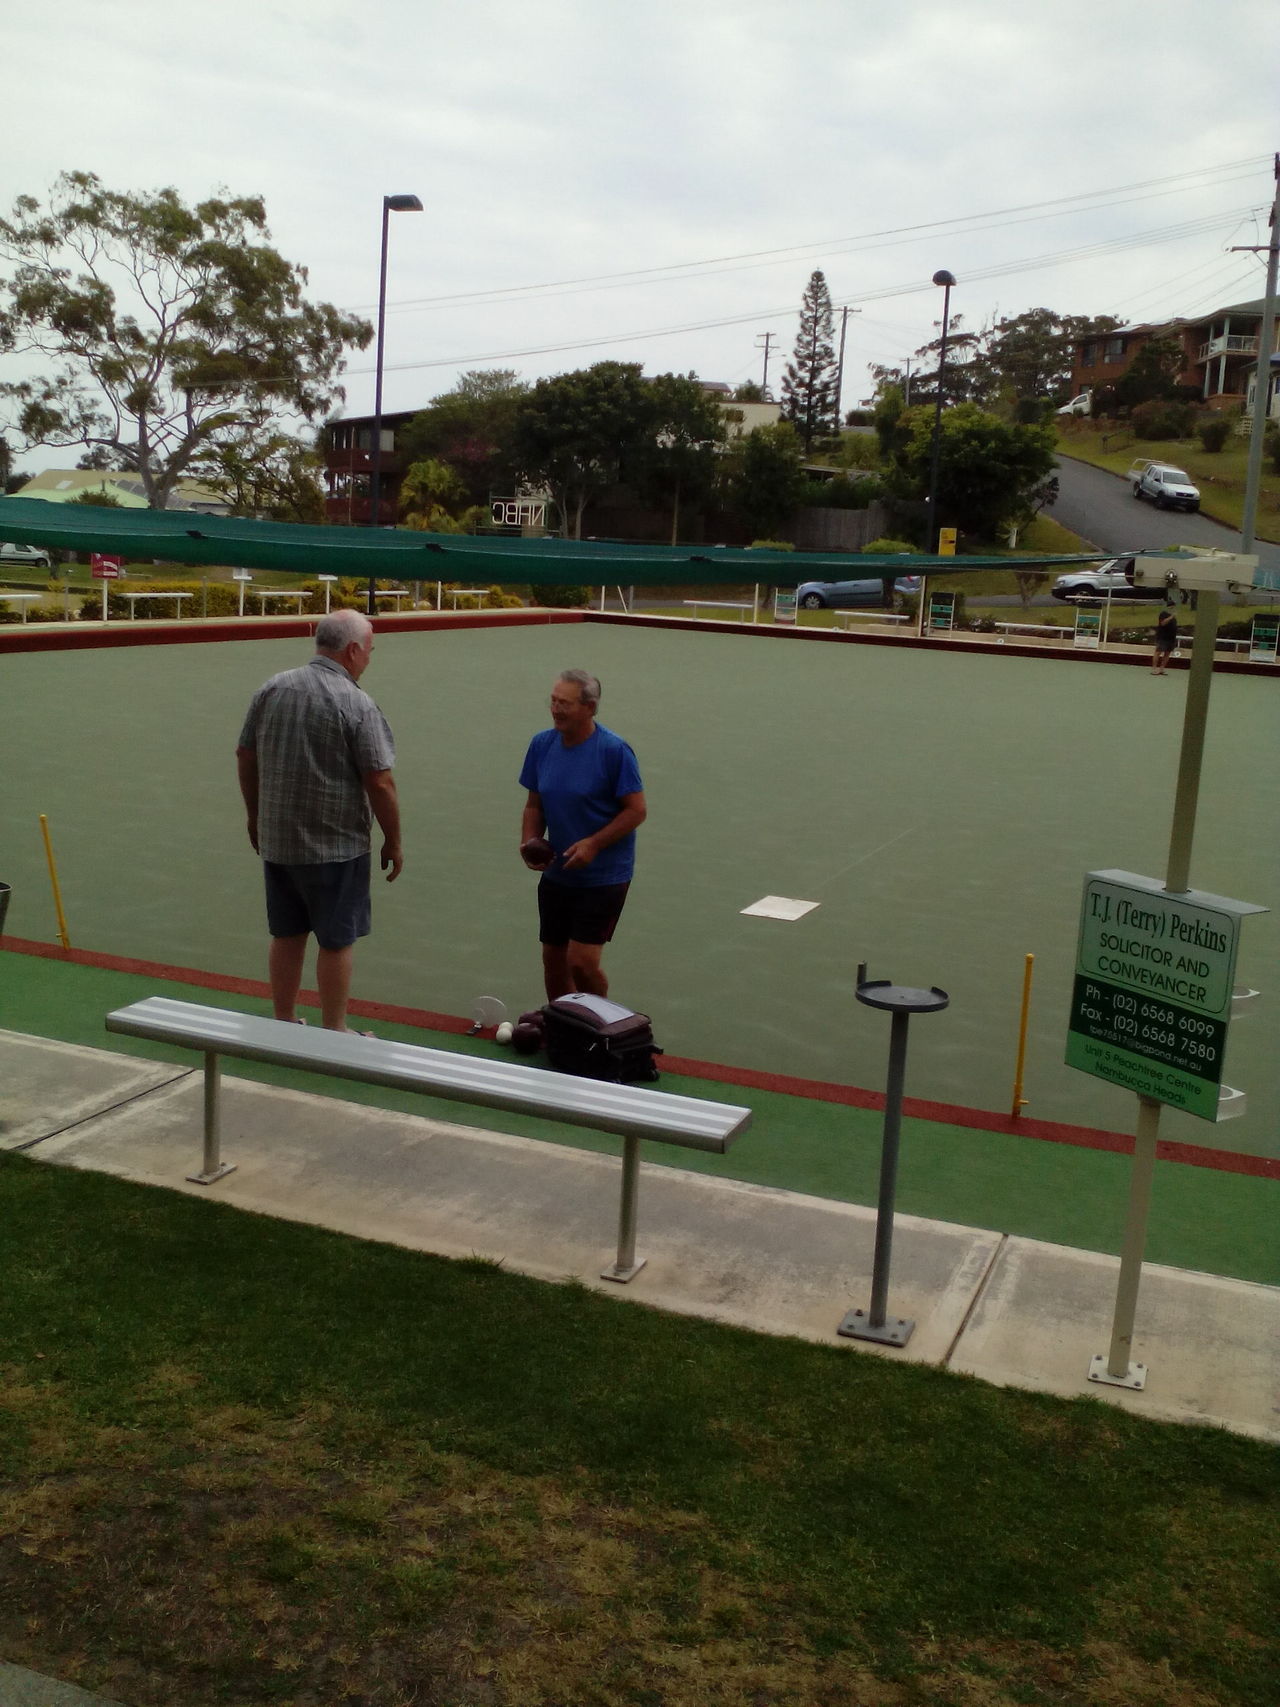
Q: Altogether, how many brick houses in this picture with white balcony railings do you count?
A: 1